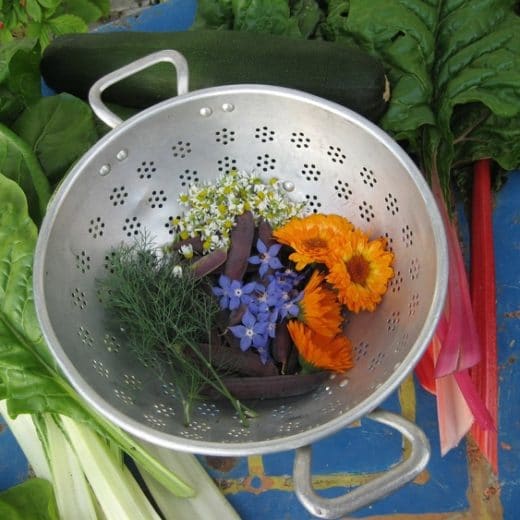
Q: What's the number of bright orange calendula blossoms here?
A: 4